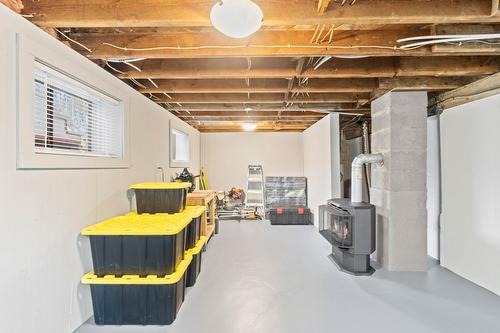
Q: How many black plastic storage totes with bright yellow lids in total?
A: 5